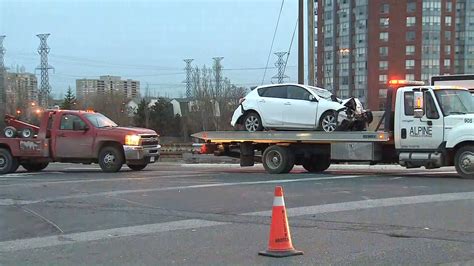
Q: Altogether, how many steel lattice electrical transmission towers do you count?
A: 5